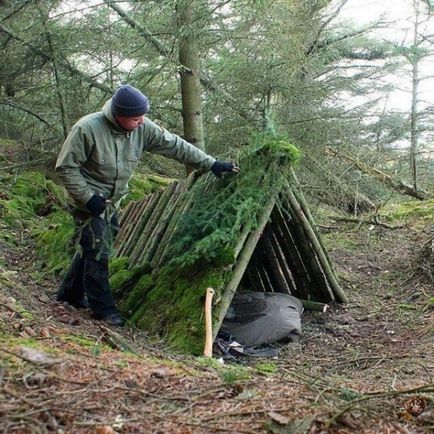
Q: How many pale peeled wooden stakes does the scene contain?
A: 1